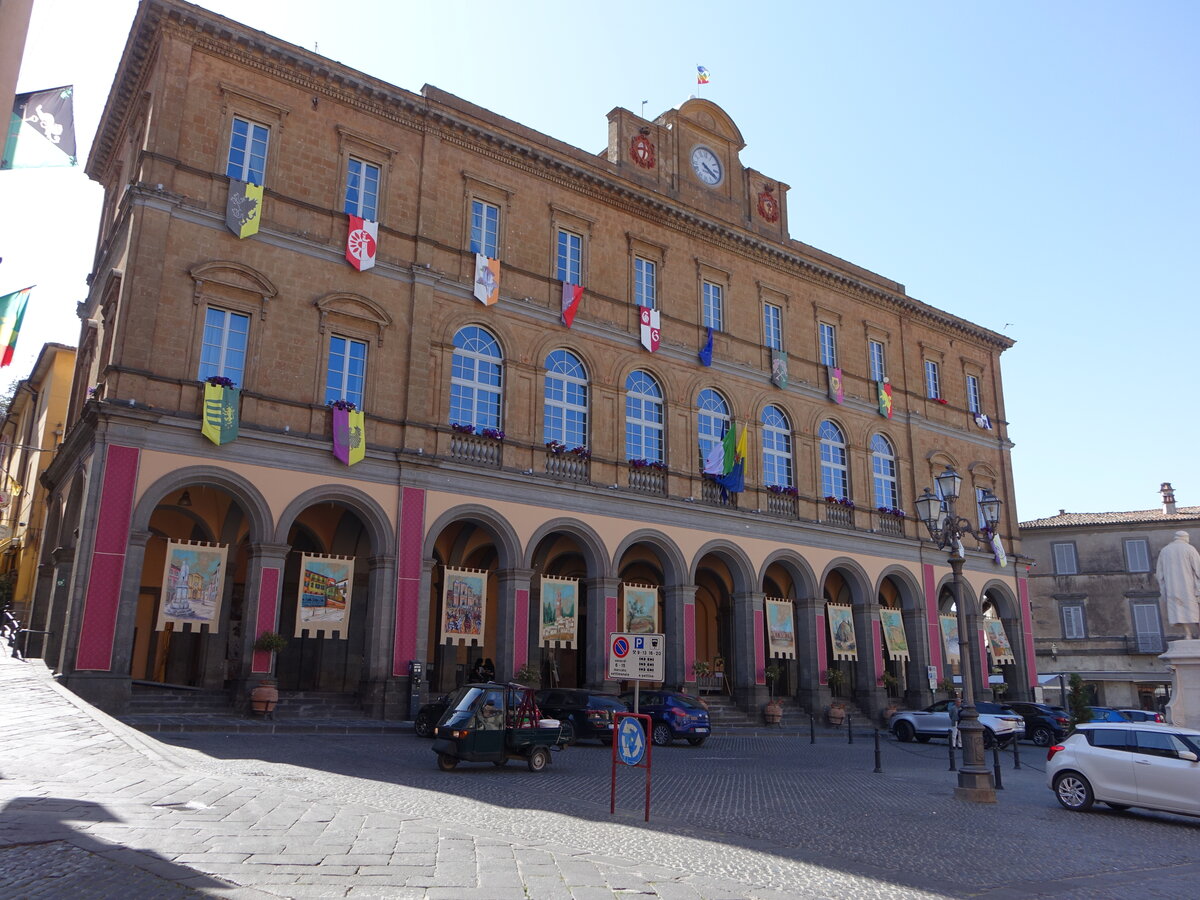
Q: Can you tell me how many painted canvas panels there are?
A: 10